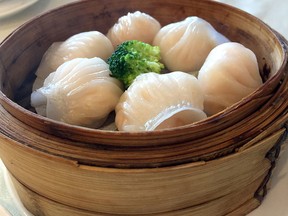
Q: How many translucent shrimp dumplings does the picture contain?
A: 6